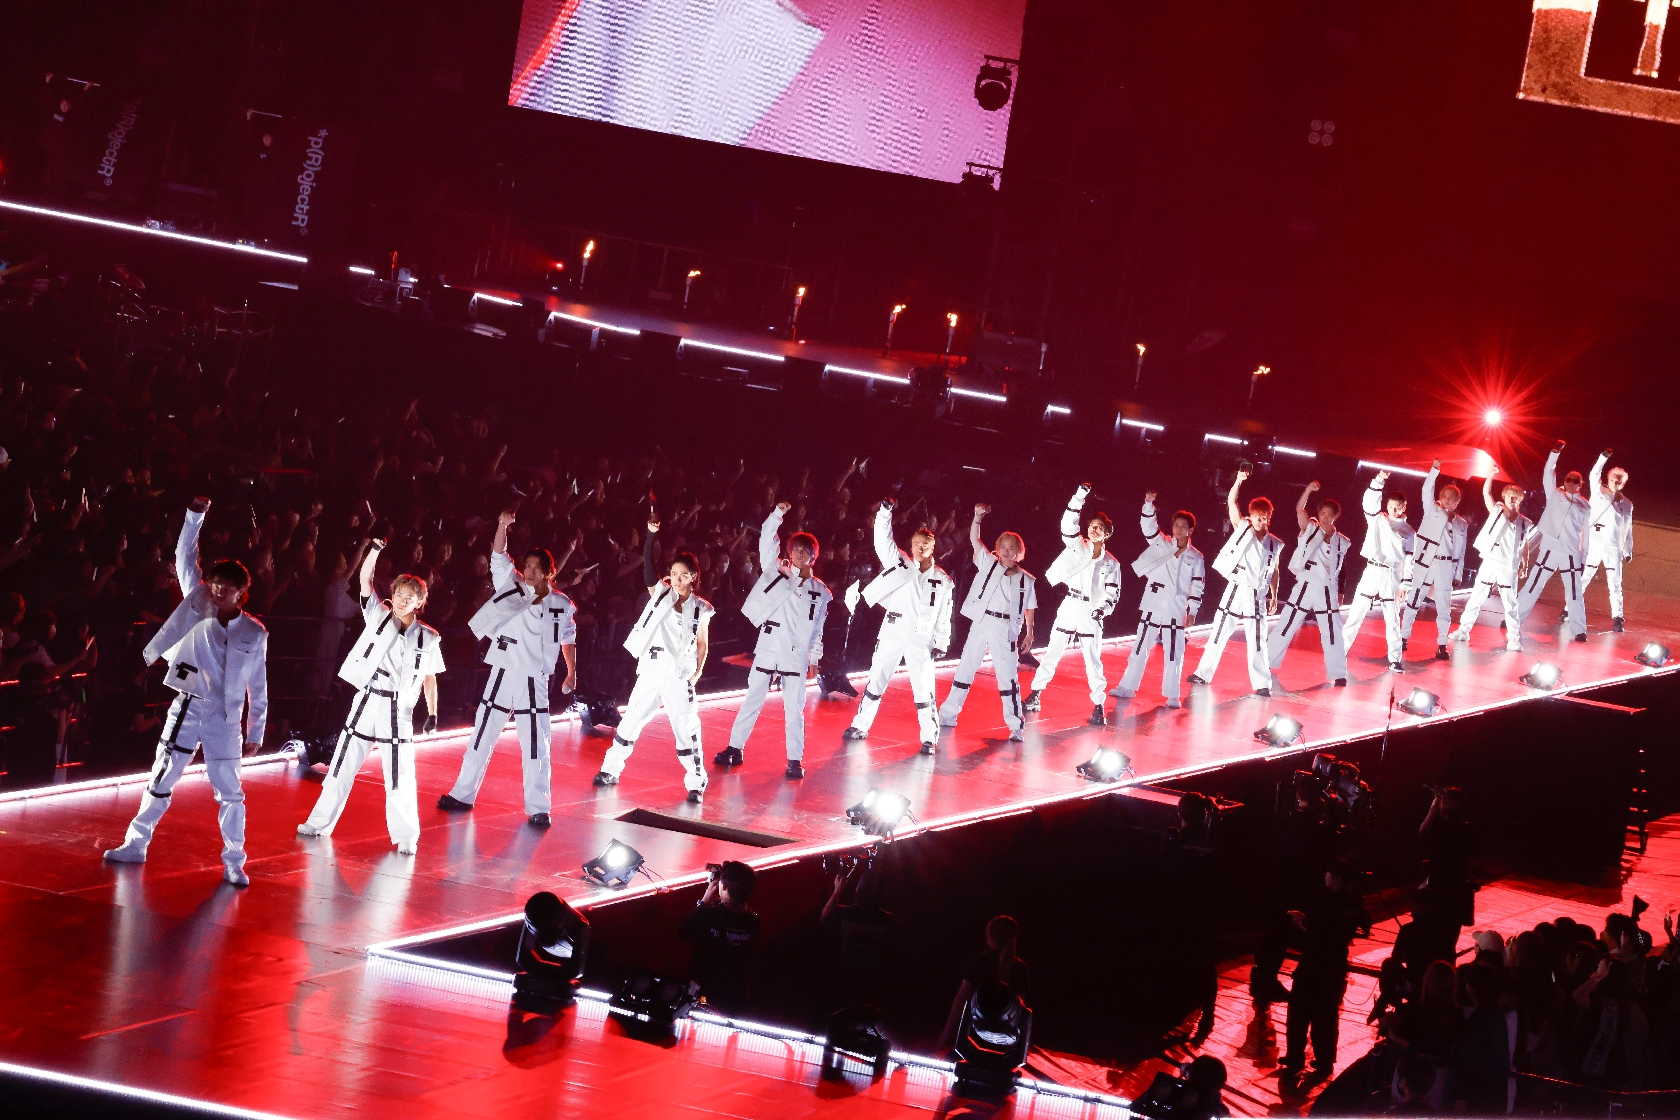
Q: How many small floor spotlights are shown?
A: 7